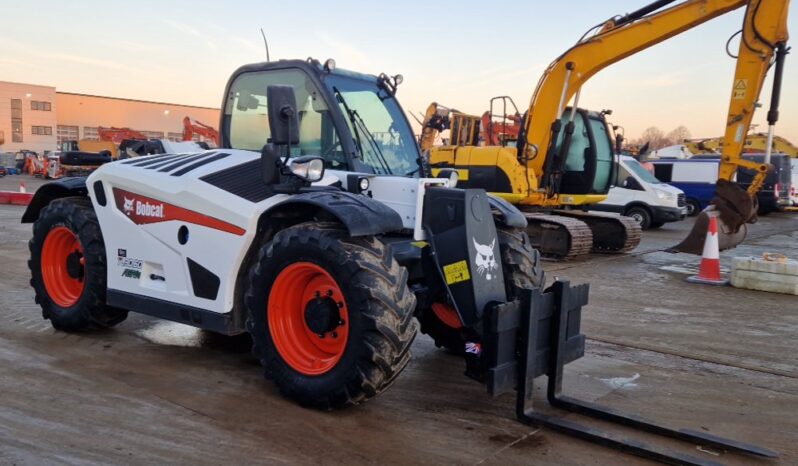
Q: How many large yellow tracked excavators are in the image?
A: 1